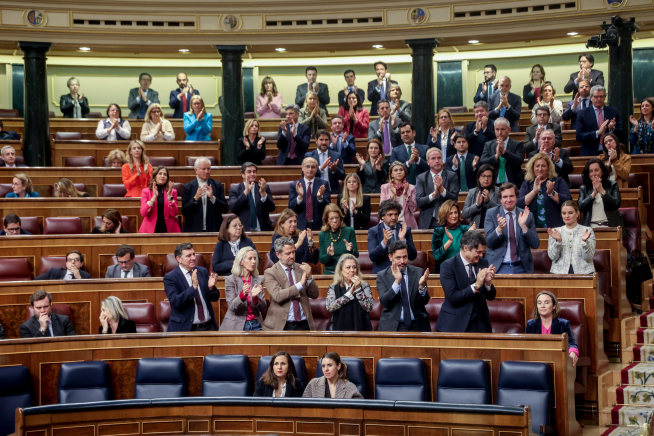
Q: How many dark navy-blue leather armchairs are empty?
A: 7